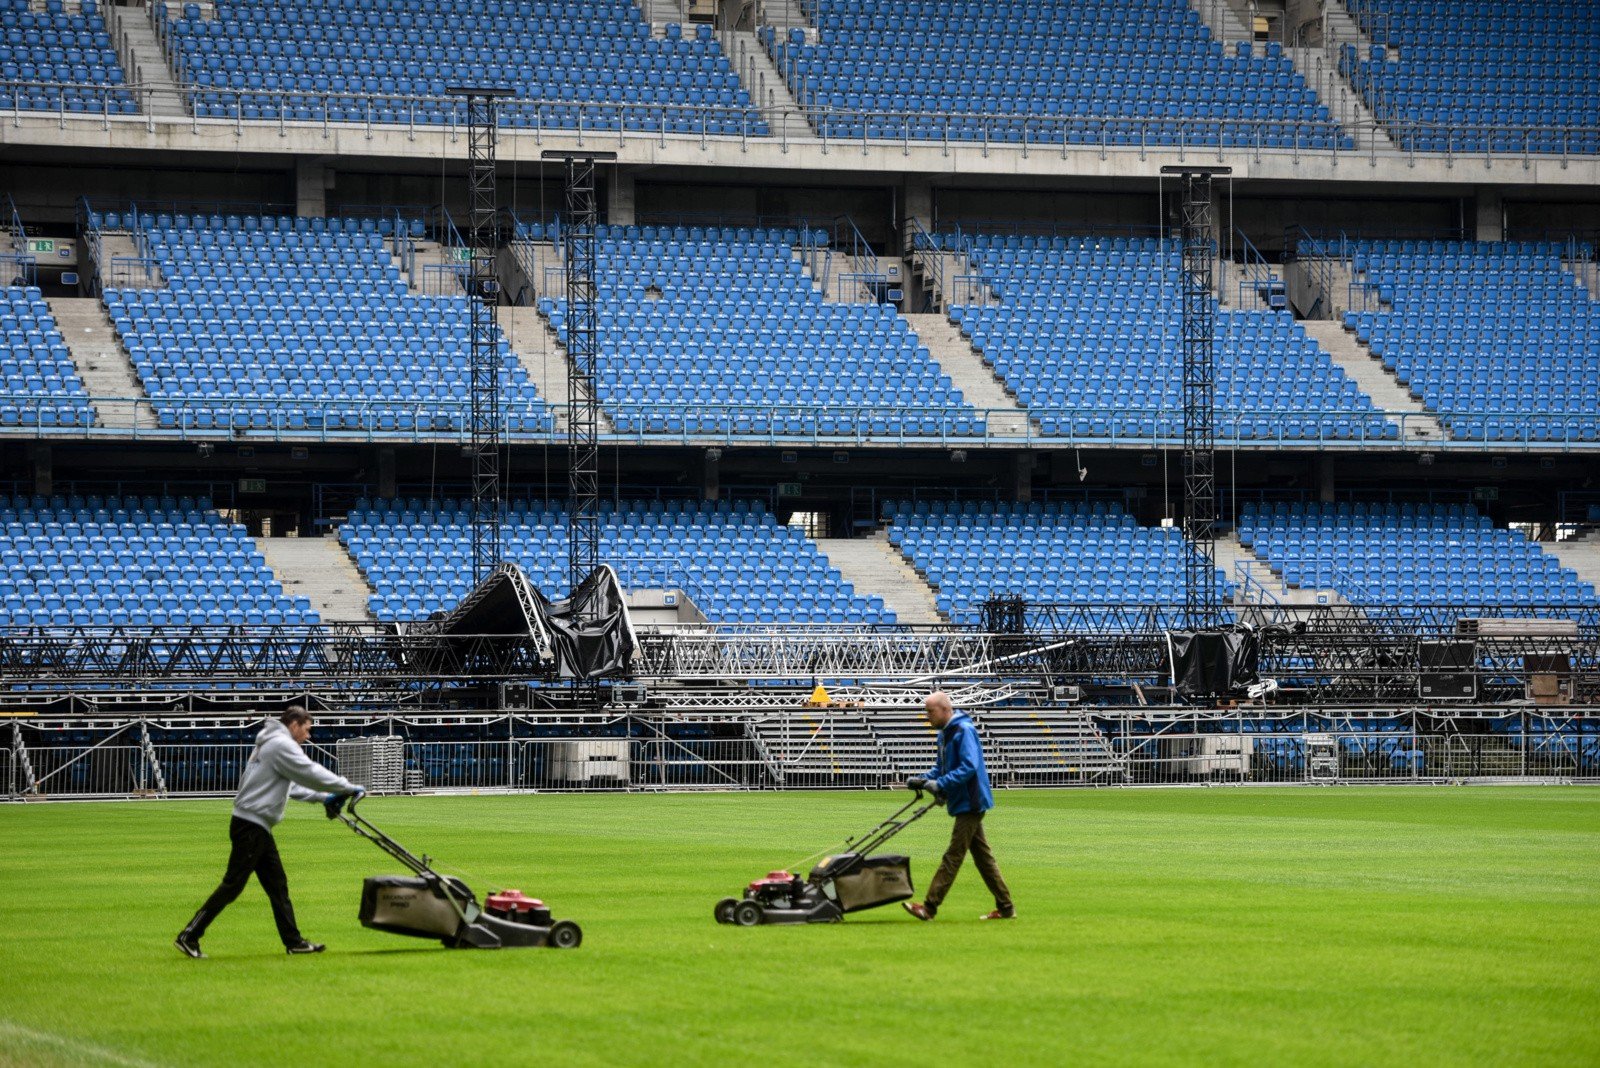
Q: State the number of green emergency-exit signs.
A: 5